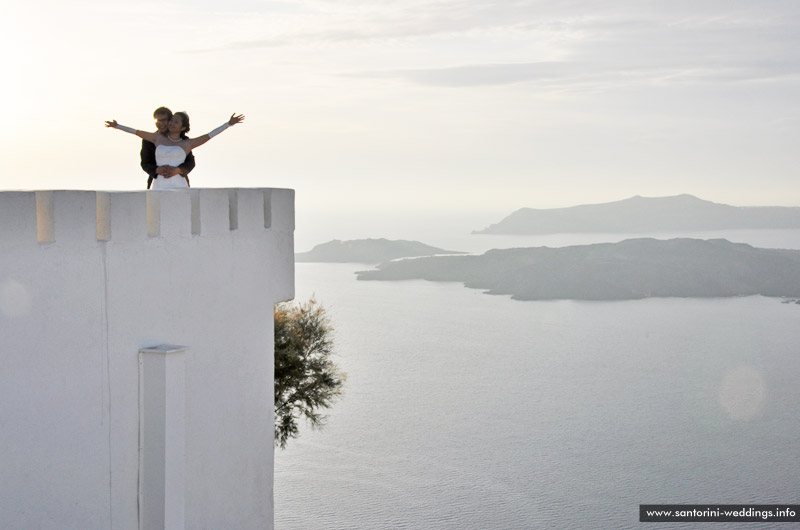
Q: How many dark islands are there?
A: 3